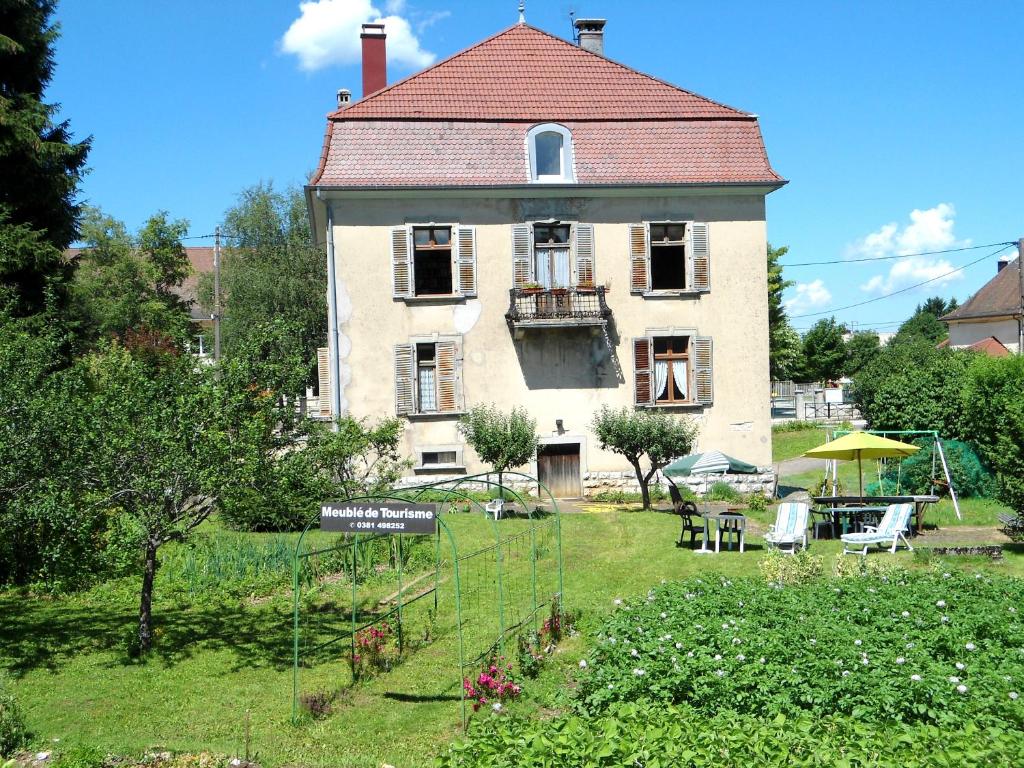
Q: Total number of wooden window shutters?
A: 11